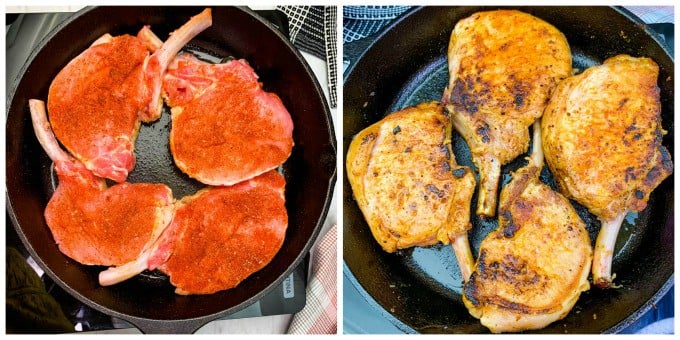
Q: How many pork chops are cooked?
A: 4